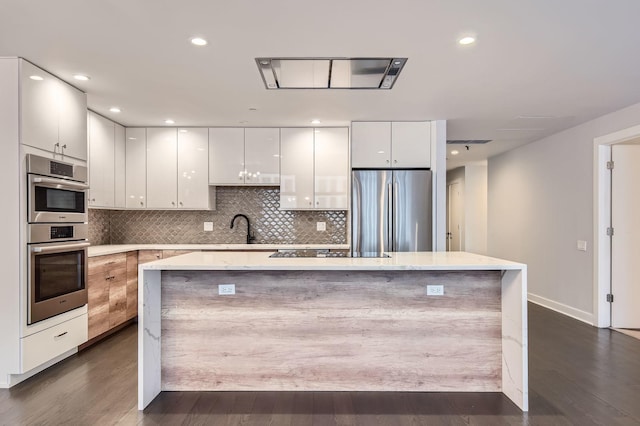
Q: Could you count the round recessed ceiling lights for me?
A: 7